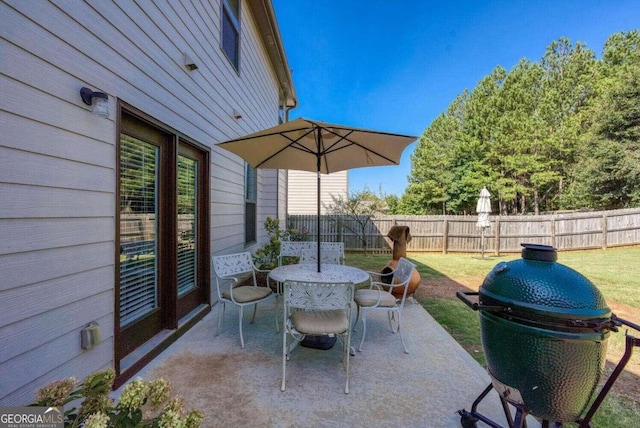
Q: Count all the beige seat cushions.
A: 3